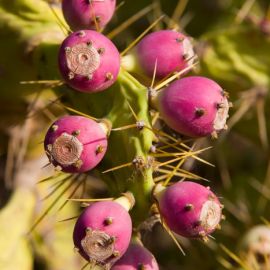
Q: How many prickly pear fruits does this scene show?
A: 8